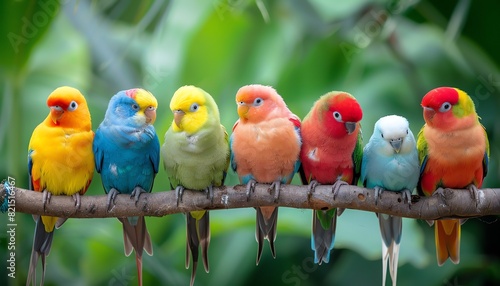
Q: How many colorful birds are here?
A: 7